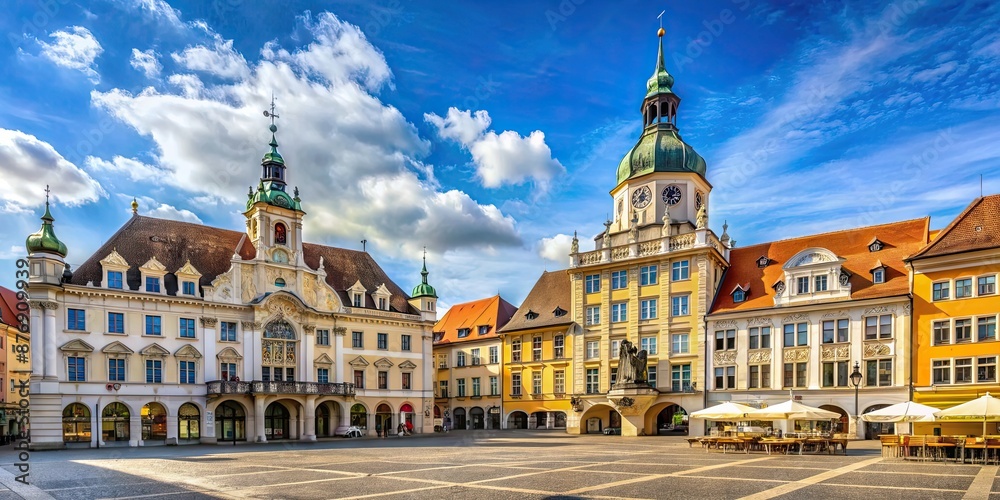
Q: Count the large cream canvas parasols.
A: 4